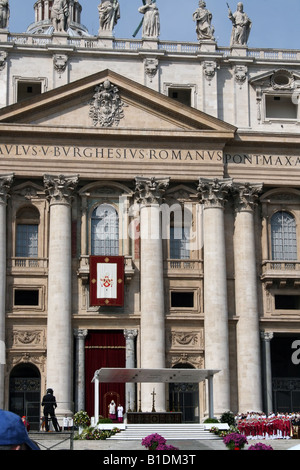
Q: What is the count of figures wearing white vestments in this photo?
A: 2